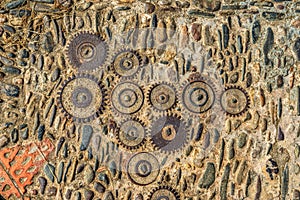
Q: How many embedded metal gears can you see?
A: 11